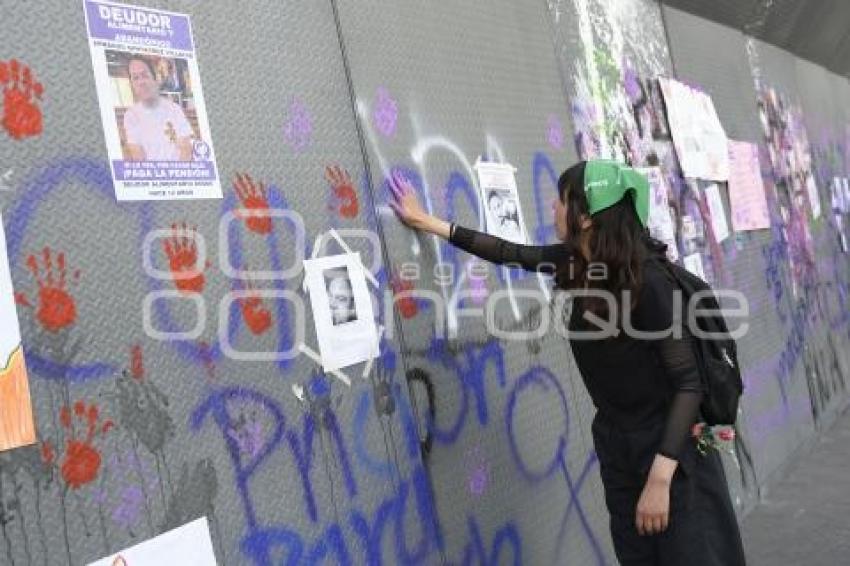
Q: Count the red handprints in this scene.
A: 8